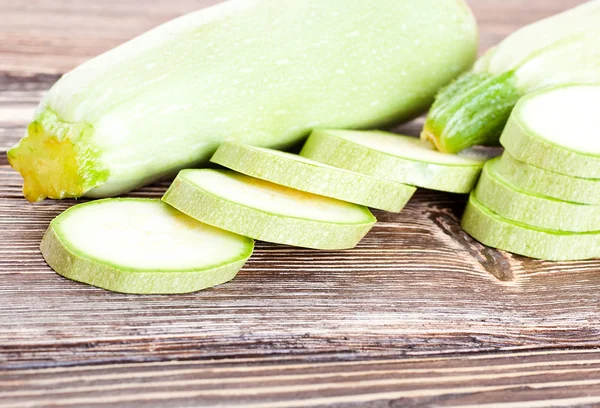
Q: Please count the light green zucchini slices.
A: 8